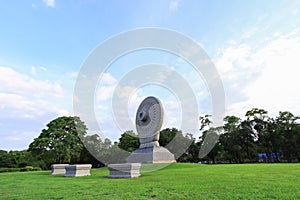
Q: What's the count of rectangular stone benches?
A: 3